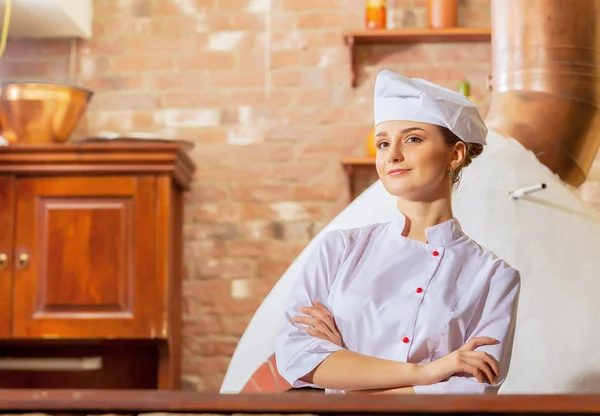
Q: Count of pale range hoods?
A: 1